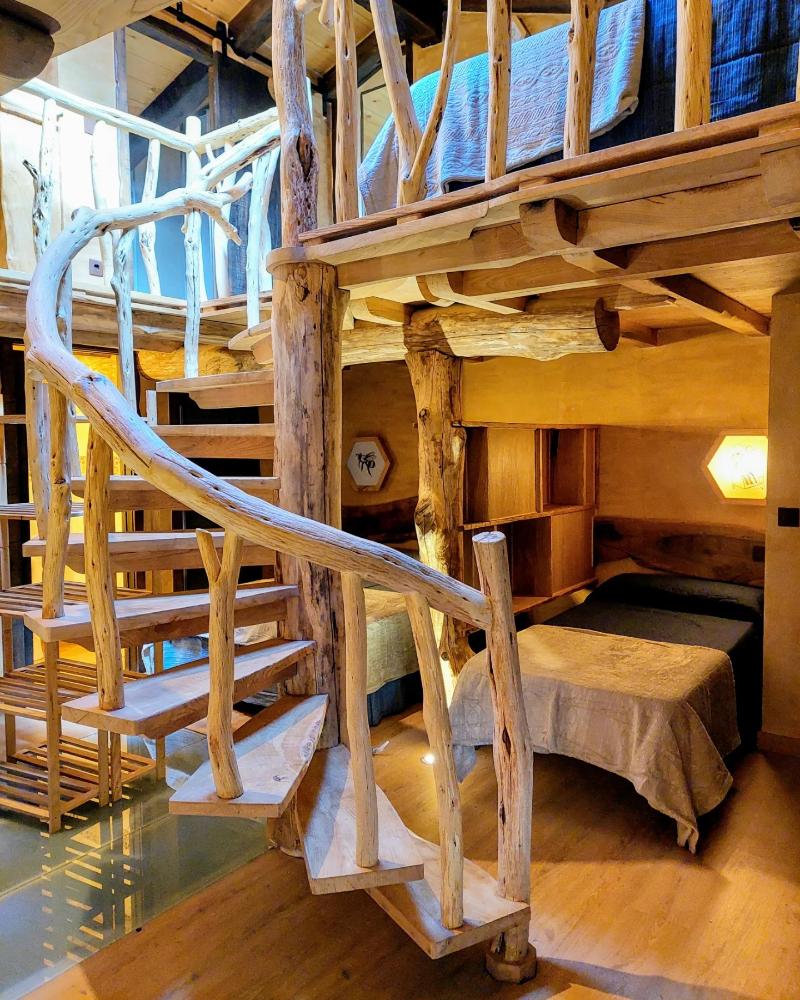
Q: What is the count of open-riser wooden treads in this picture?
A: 10